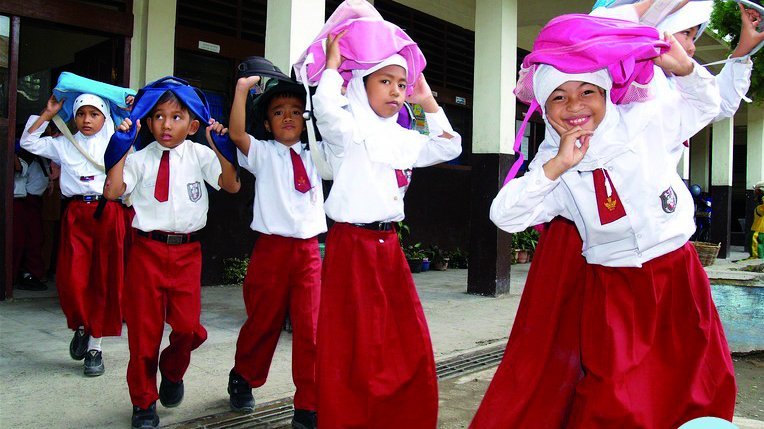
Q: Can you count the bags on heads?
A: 6